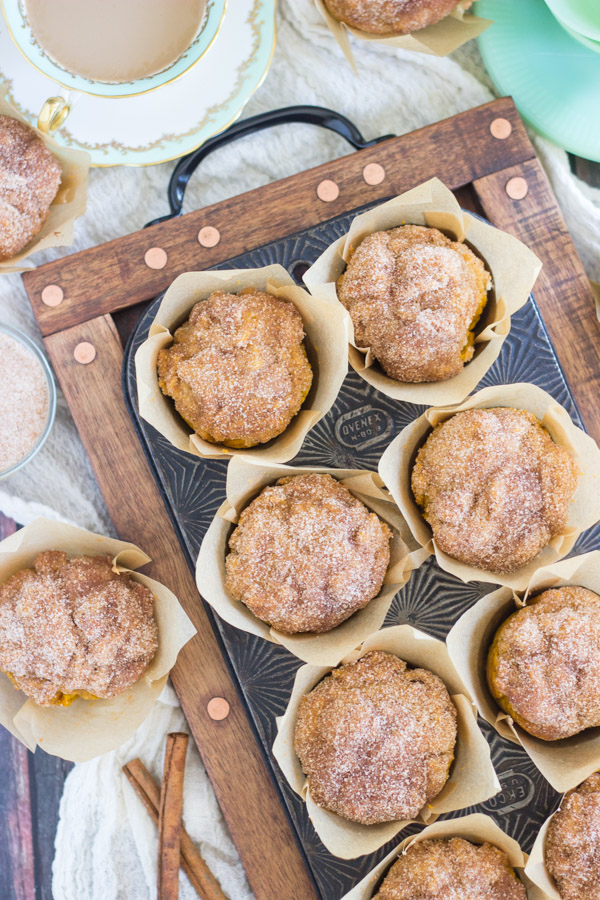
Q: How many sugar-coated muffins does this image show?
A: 11